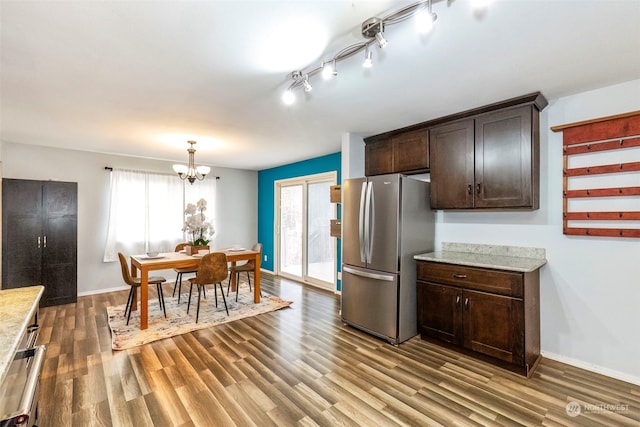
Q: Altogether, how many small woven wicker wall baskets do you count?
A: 2